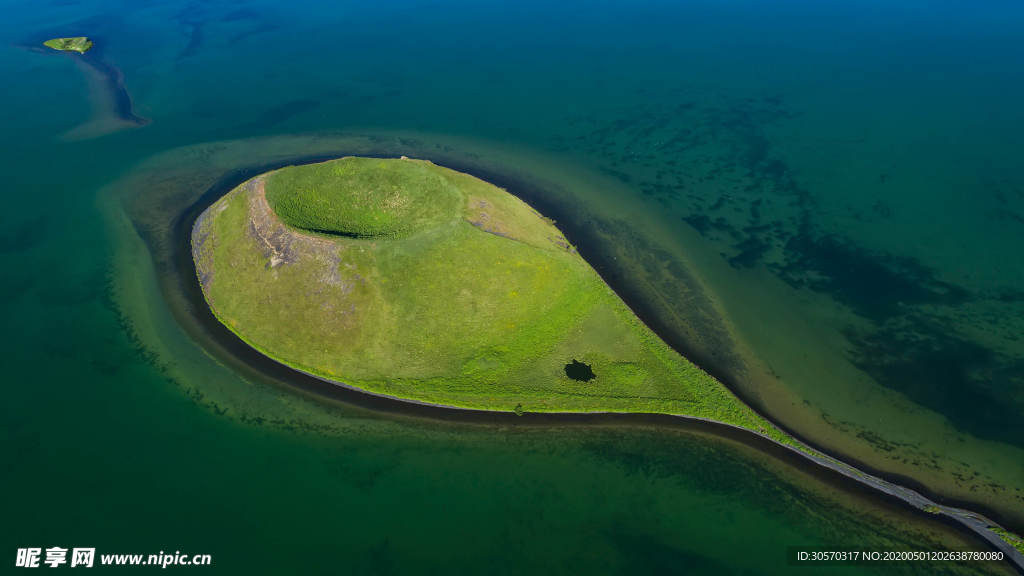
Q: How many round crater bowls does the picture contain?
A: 1